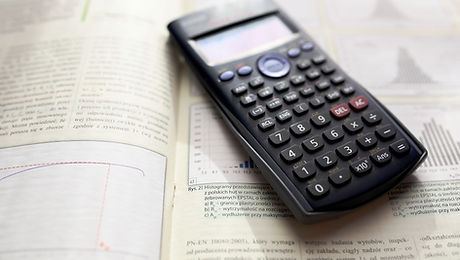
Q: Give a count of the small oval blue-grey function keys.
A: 4